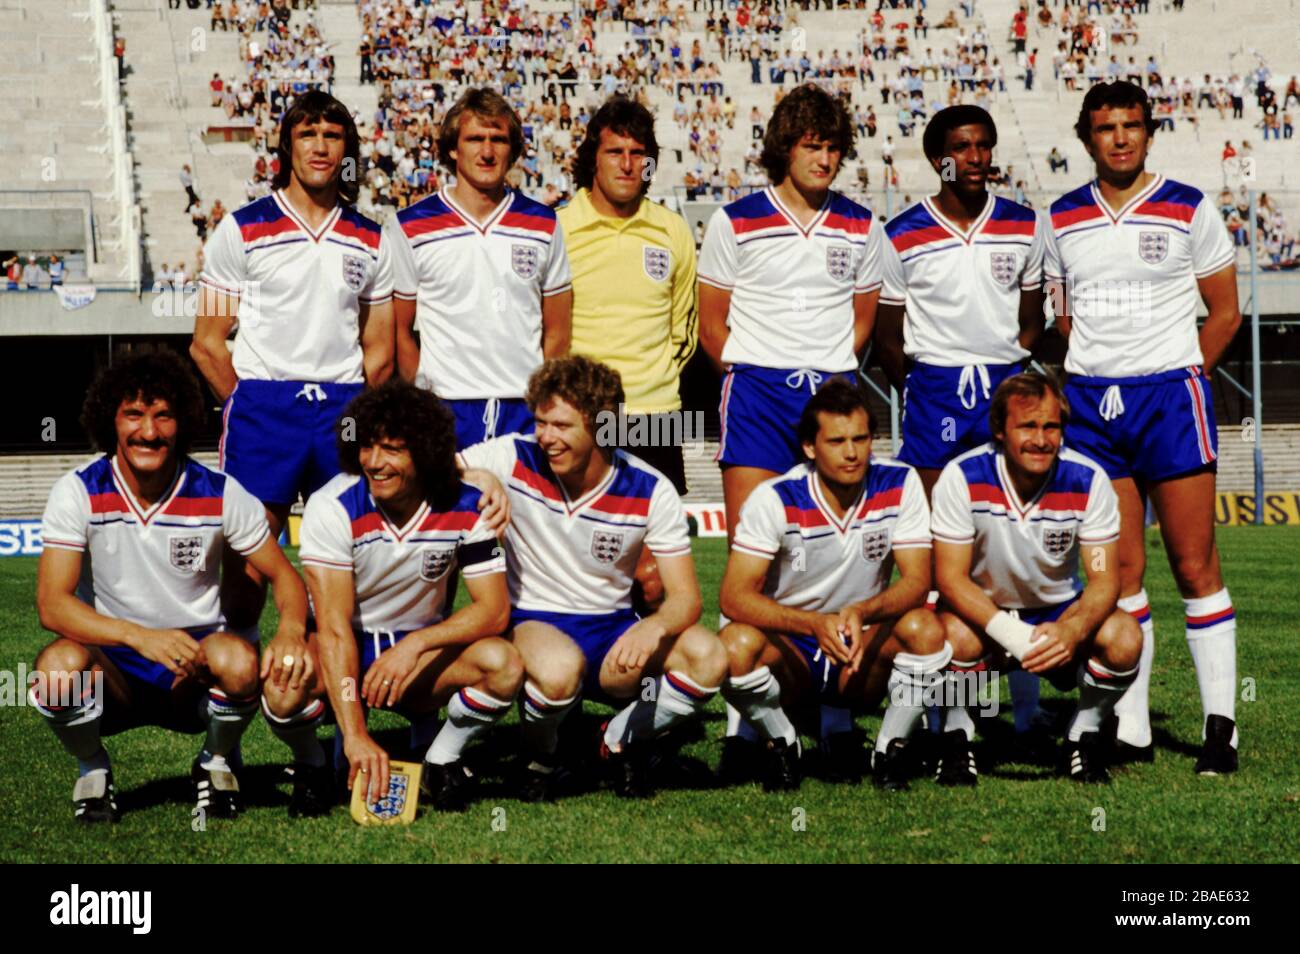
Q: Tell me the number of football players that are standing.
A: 6